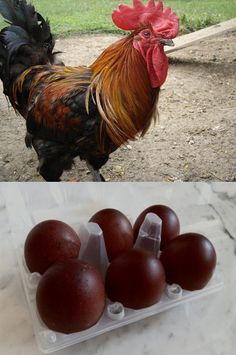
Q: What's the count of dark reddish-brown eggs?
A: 6